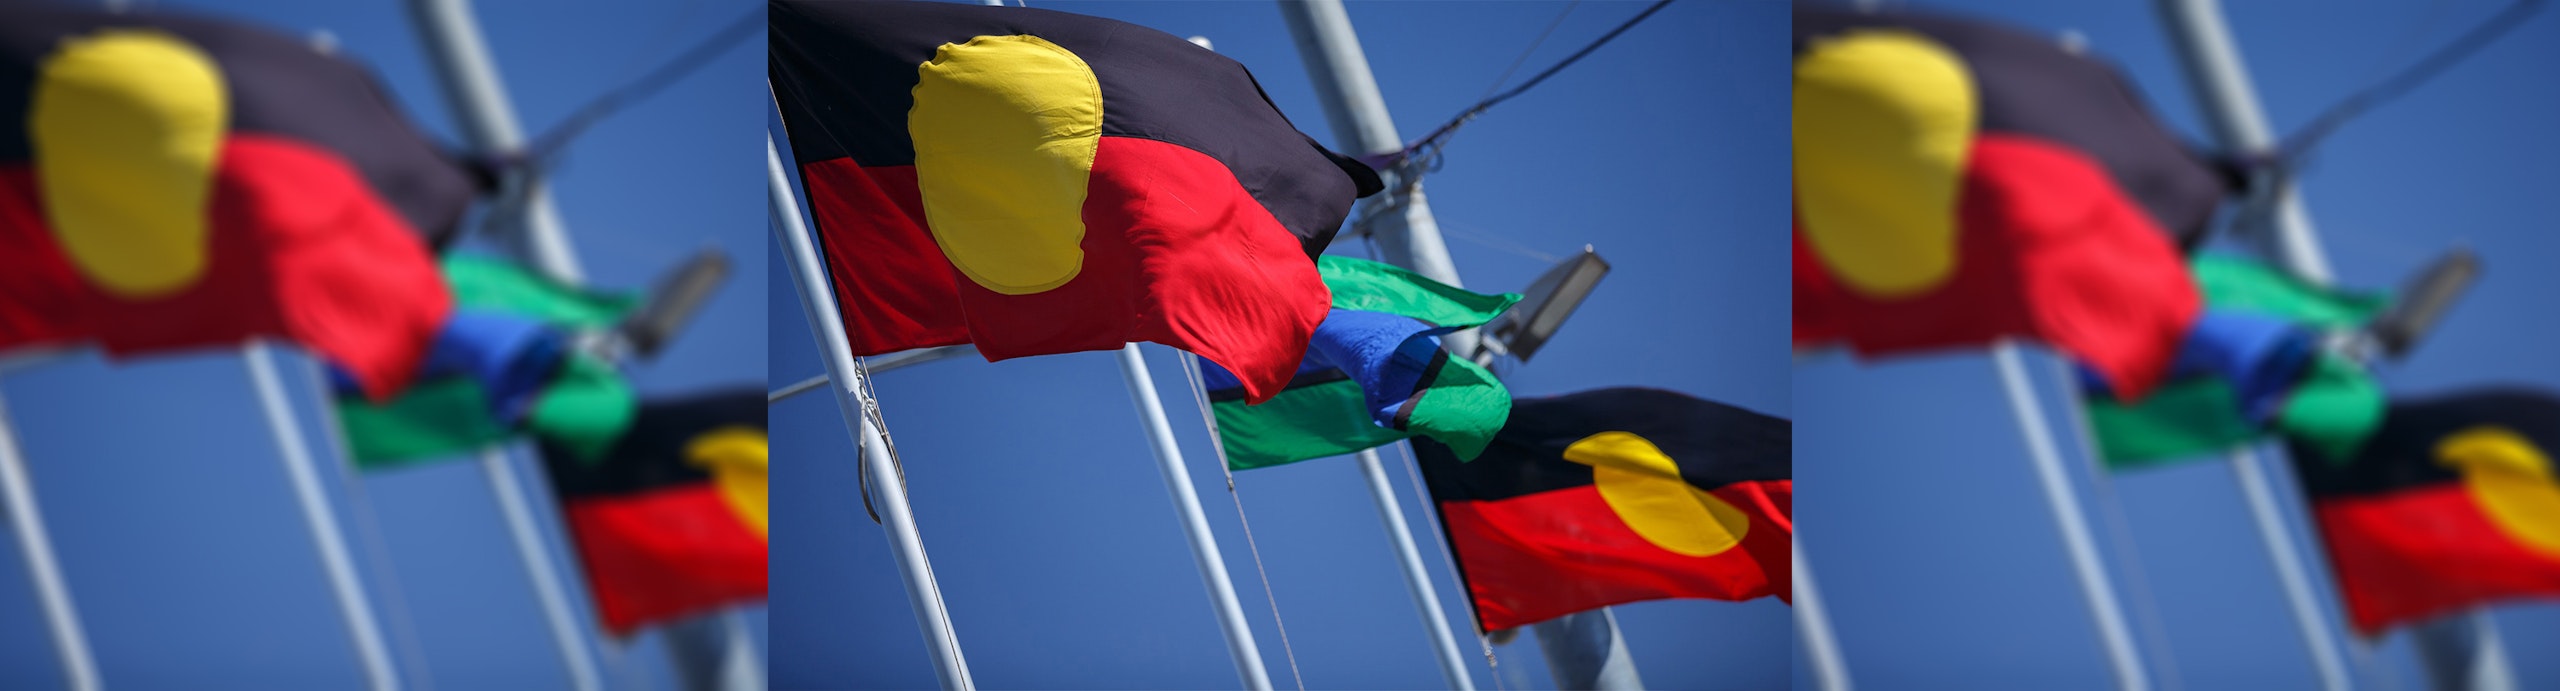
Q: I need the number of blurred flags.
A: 6